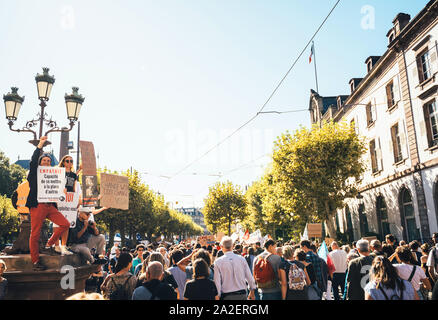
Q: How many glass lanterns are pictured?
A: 3